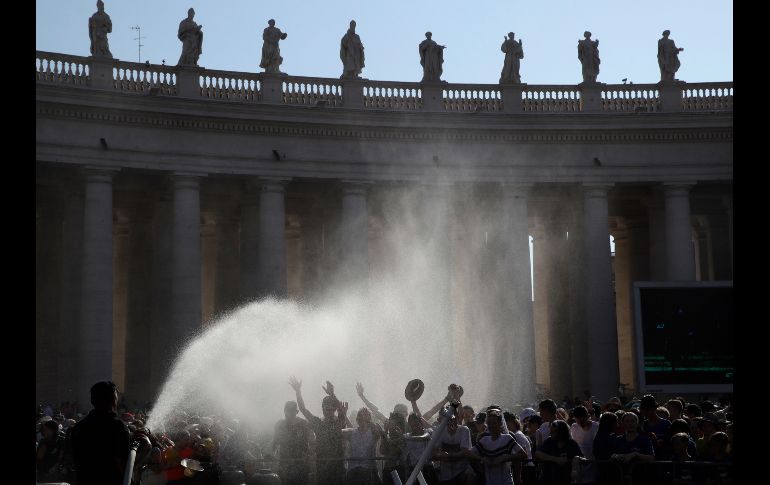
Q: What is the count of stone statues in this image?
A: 8